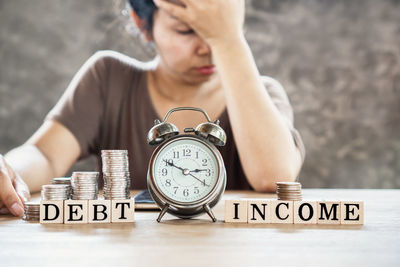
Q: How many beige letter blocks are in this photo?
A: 10